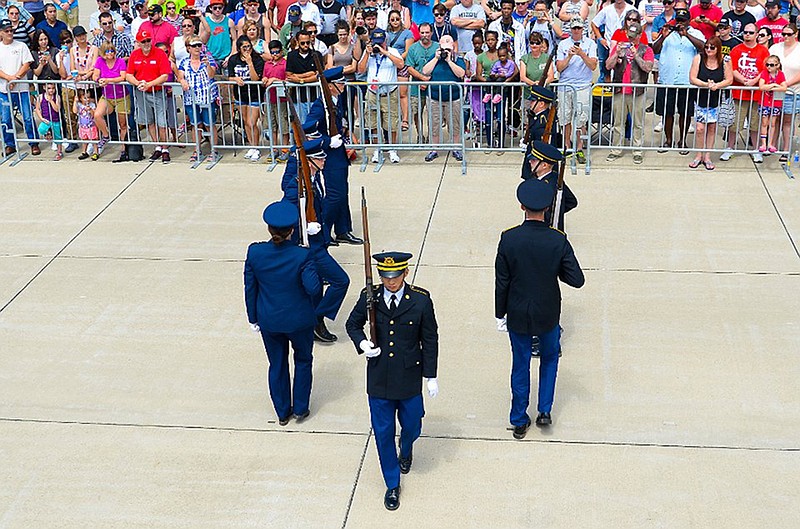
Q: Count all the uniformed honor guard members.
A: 8